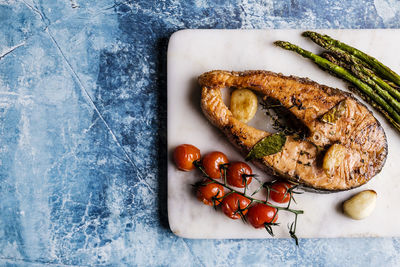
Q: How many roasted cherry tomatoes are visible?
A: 7